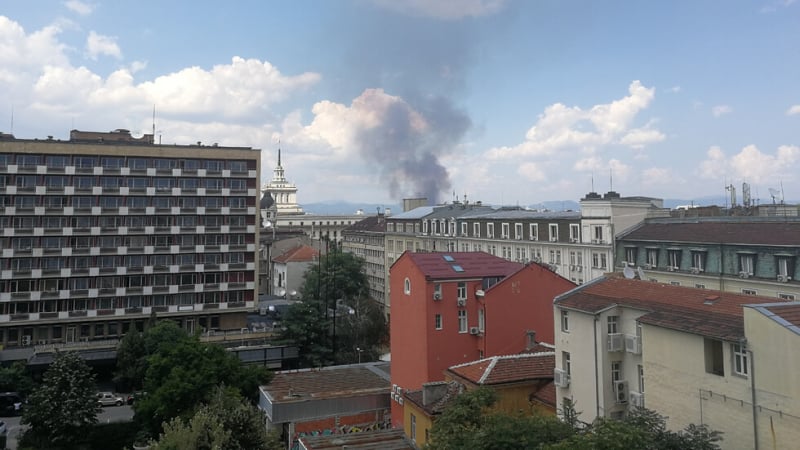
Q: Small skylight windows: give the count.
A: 2